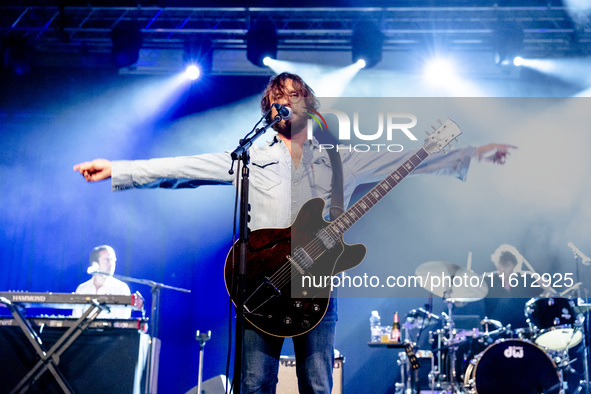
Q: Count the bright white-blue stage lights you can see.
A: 5